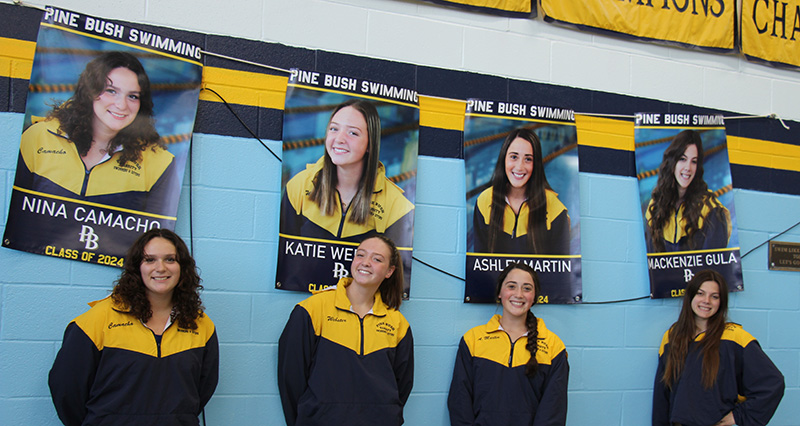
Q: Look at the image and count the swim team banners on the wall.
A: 4